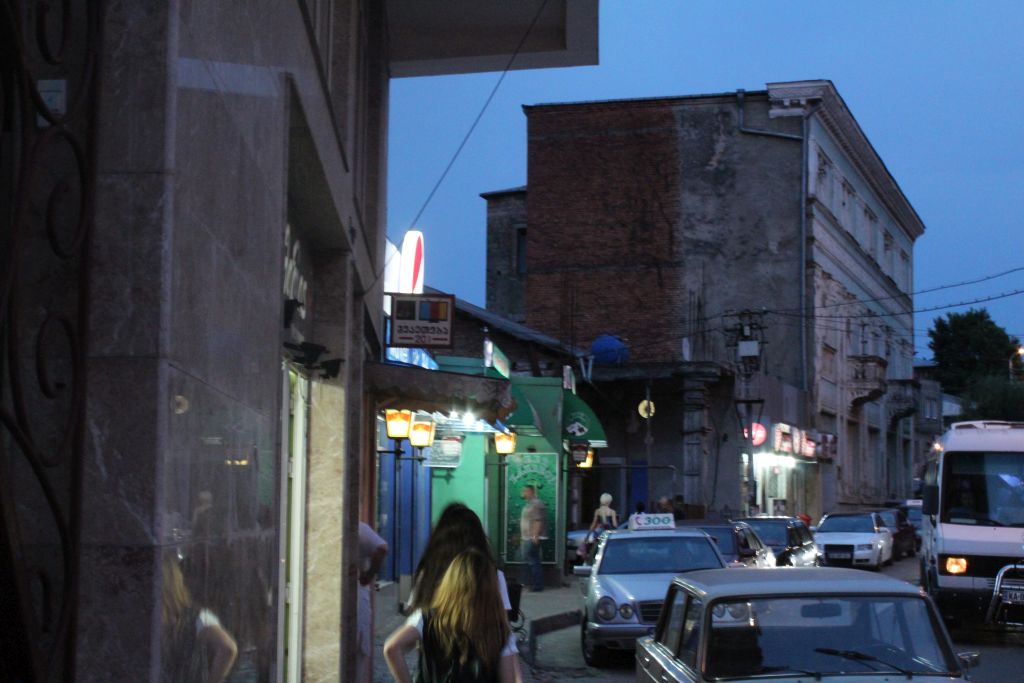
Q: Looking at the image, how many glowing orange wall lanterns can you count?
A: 4